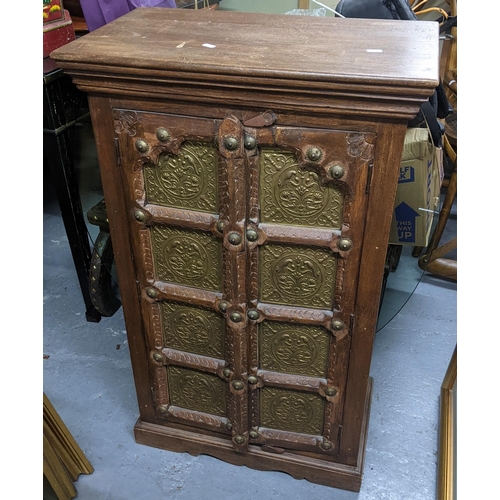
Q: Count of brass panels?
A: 8